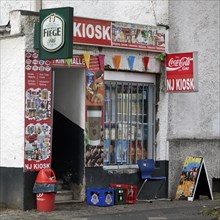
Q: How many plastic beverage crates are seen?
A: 3